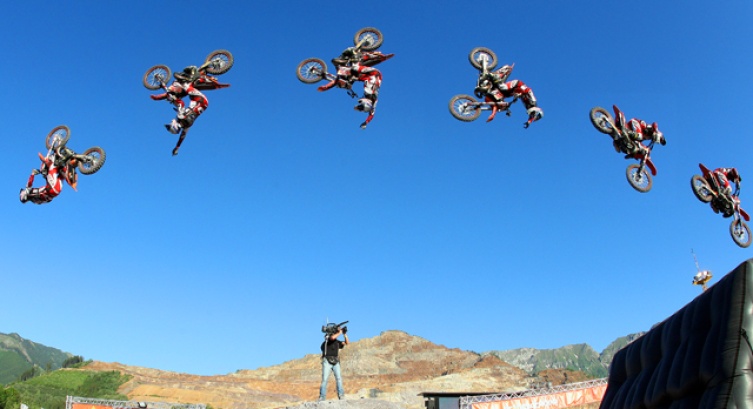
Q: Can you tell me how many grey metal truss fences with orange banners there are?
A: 2